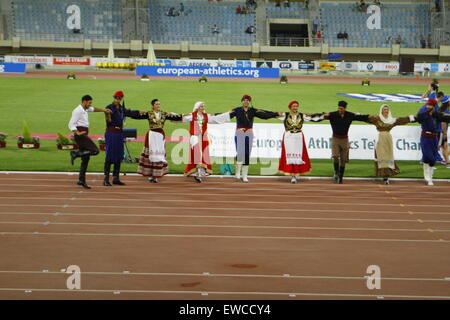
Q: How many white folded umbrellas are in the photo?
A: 2